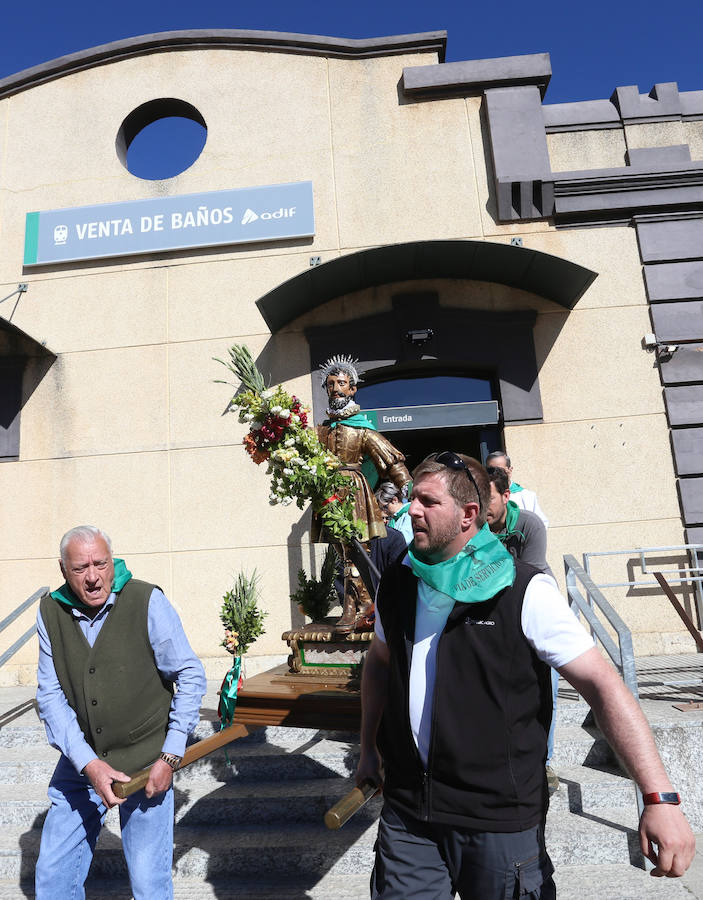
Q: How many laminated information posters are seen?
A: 0